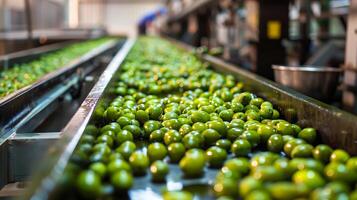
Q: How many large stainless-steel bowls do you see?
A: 1